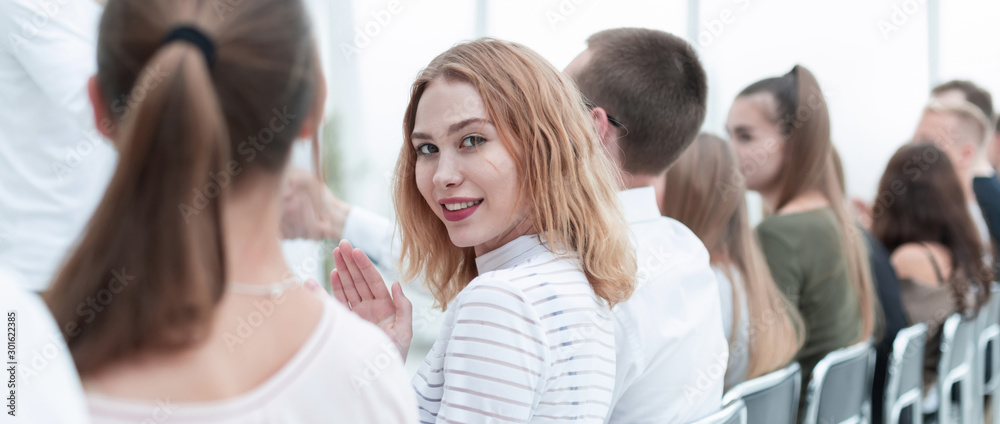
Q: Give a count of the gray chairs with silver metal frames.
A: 6